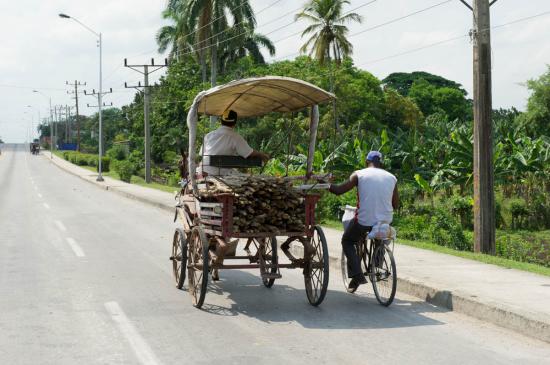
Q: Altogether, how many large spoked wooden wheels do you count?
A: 4